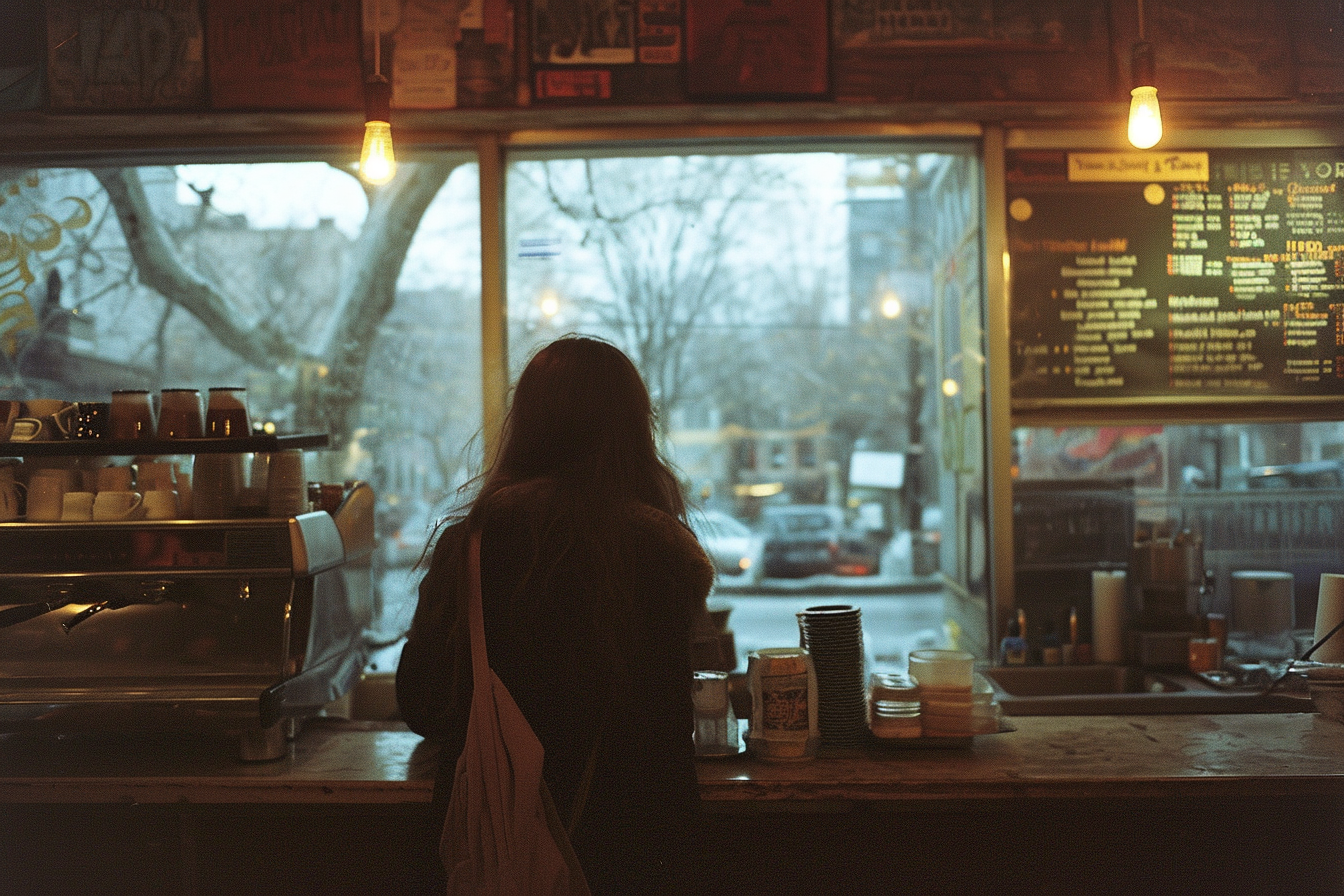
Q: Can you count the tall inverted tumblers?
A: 3